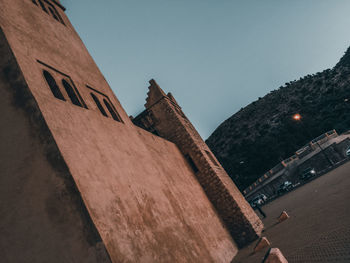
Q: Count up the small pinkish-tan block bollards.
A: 3